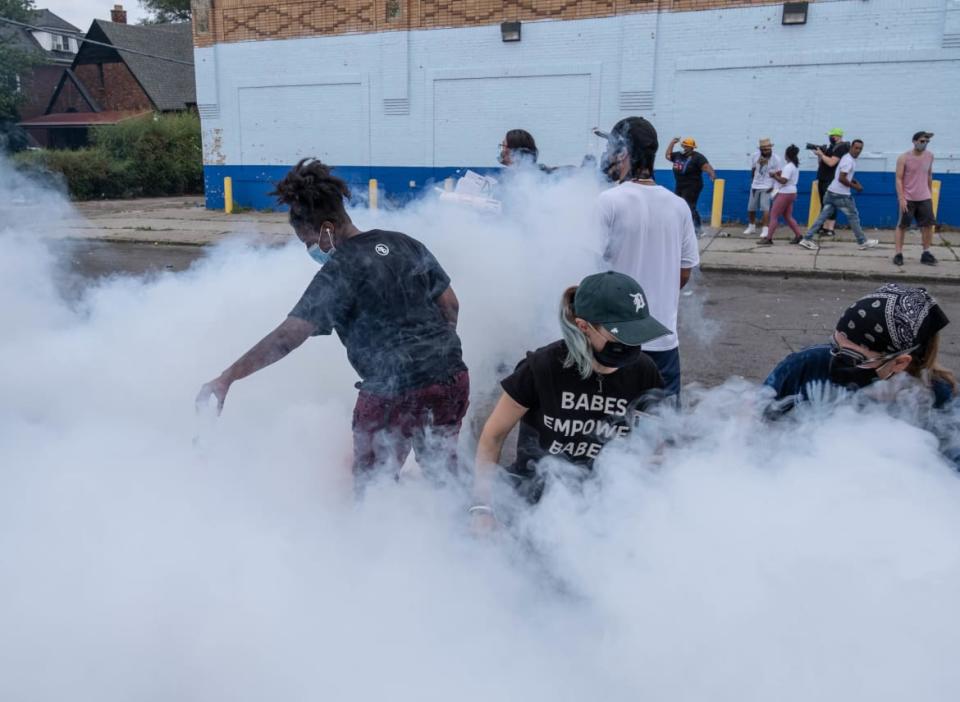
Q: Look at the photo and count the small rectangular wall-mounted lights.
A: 2